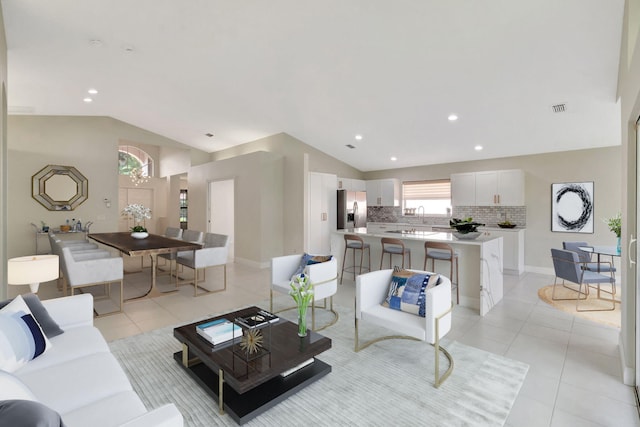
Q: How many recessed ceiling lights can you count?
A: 6